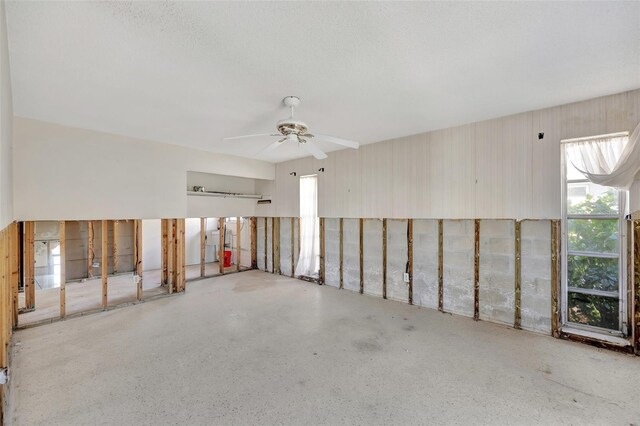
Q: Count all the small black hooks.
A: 3